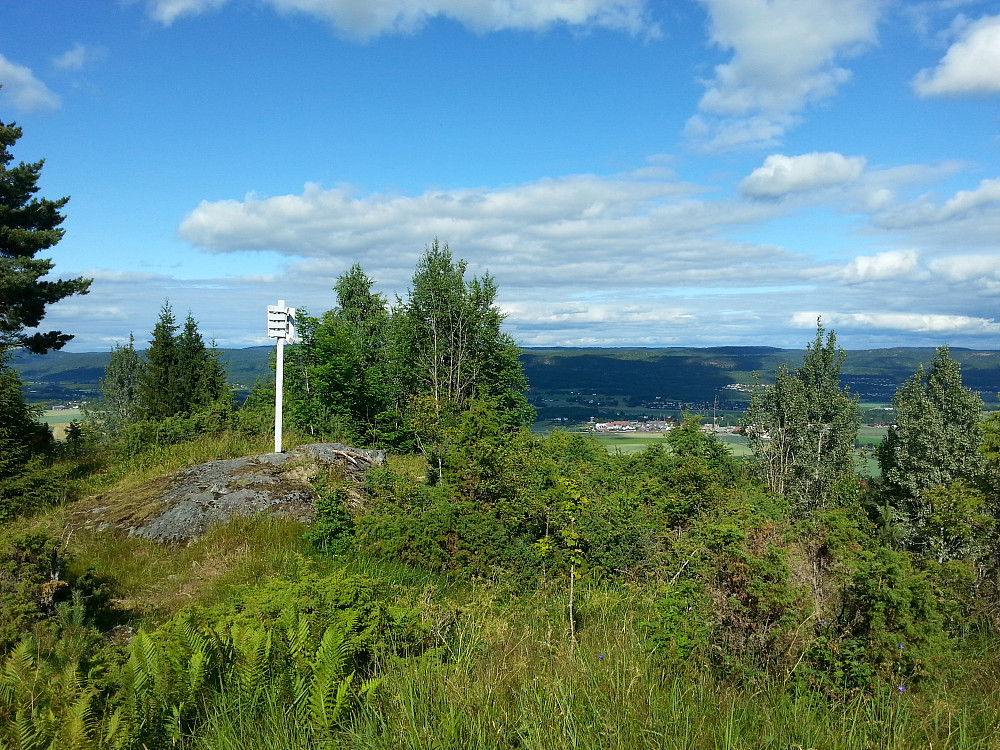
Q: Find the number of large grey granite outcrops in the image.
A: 1